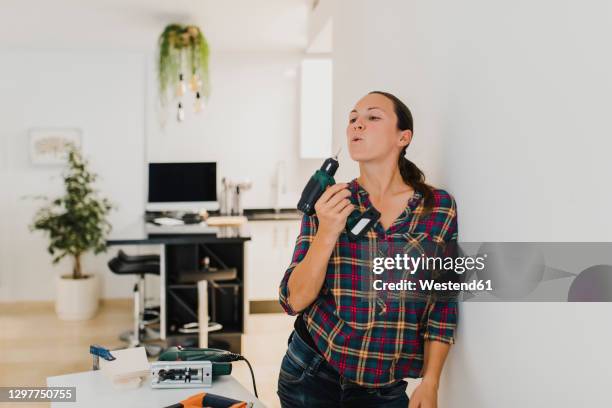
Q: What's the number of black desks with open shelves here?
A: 1